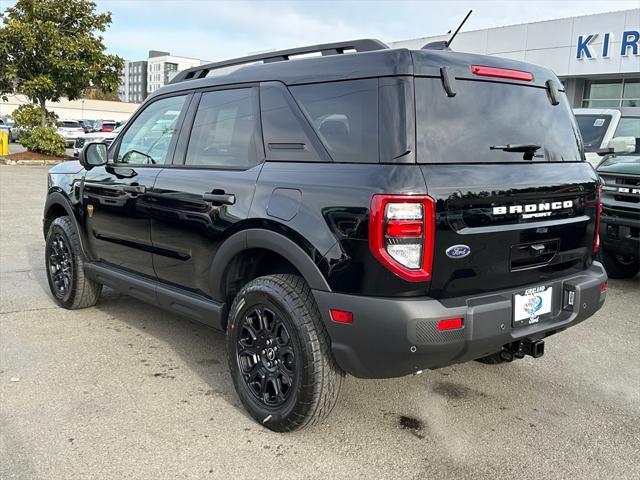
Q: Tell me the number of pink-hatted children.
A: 0